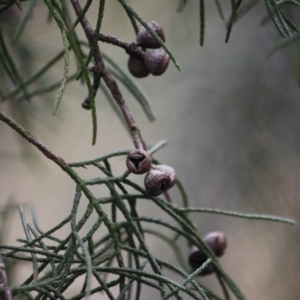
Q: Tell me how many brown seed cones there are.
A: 7